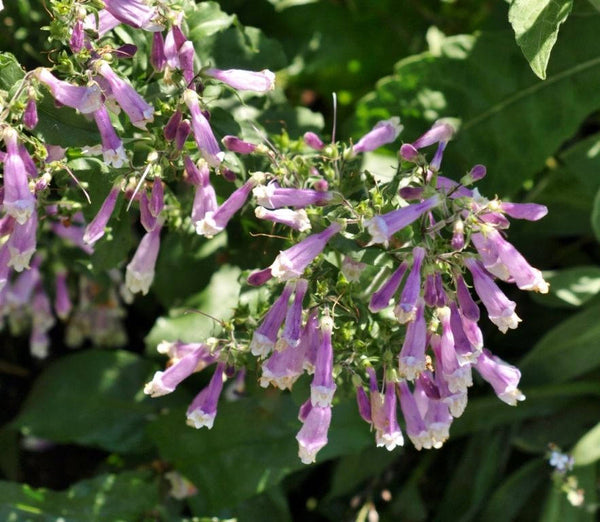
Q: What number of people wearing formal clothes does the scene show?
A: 0